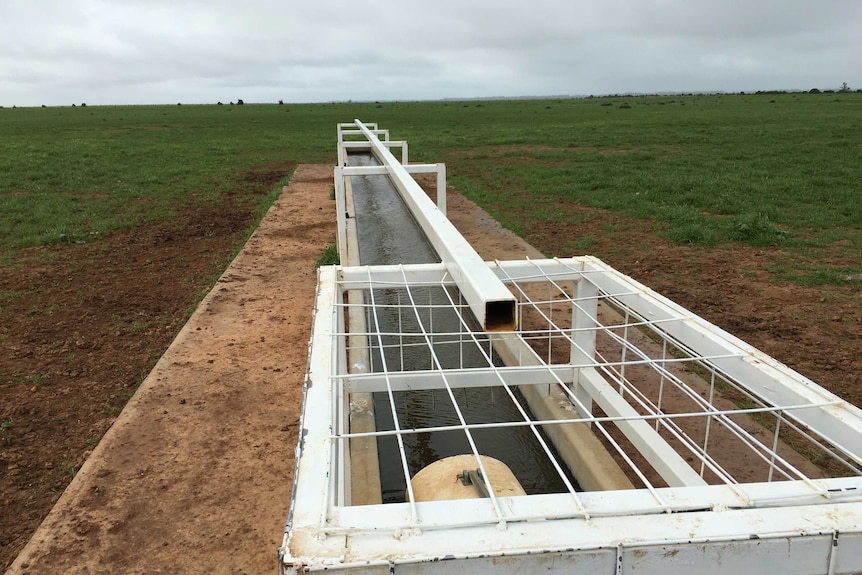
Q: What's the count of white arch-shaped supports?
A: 4